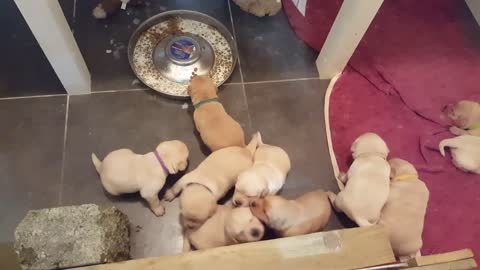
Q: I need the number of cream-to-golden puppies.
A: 10